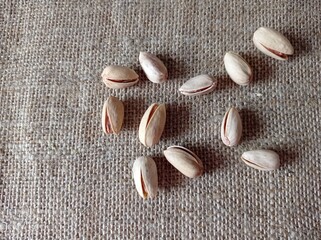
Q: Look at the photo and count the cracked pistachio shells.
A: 9